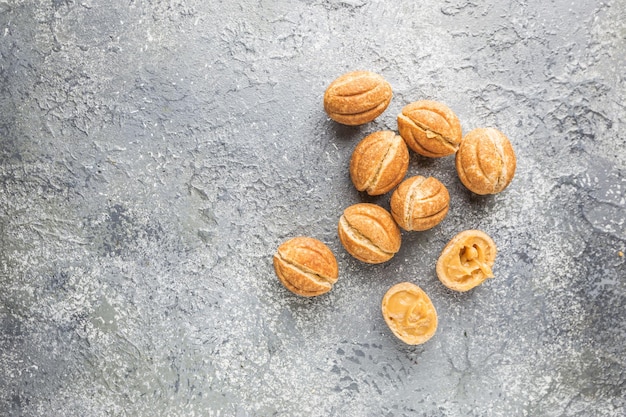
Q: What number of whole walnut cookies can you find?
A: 7